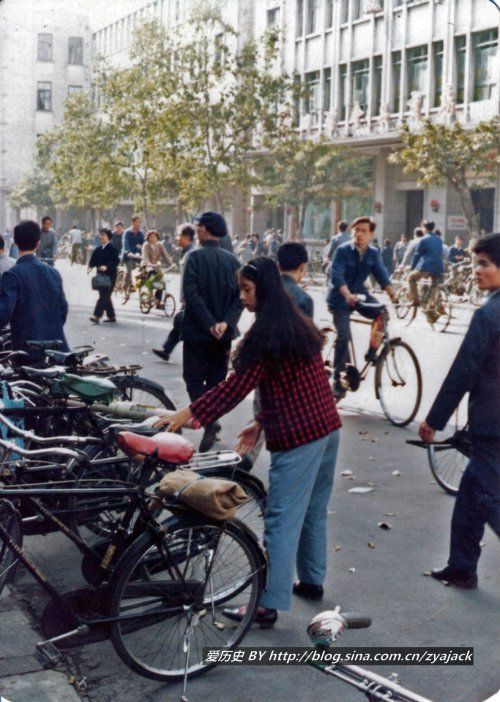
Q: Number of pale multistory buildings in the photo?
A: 2